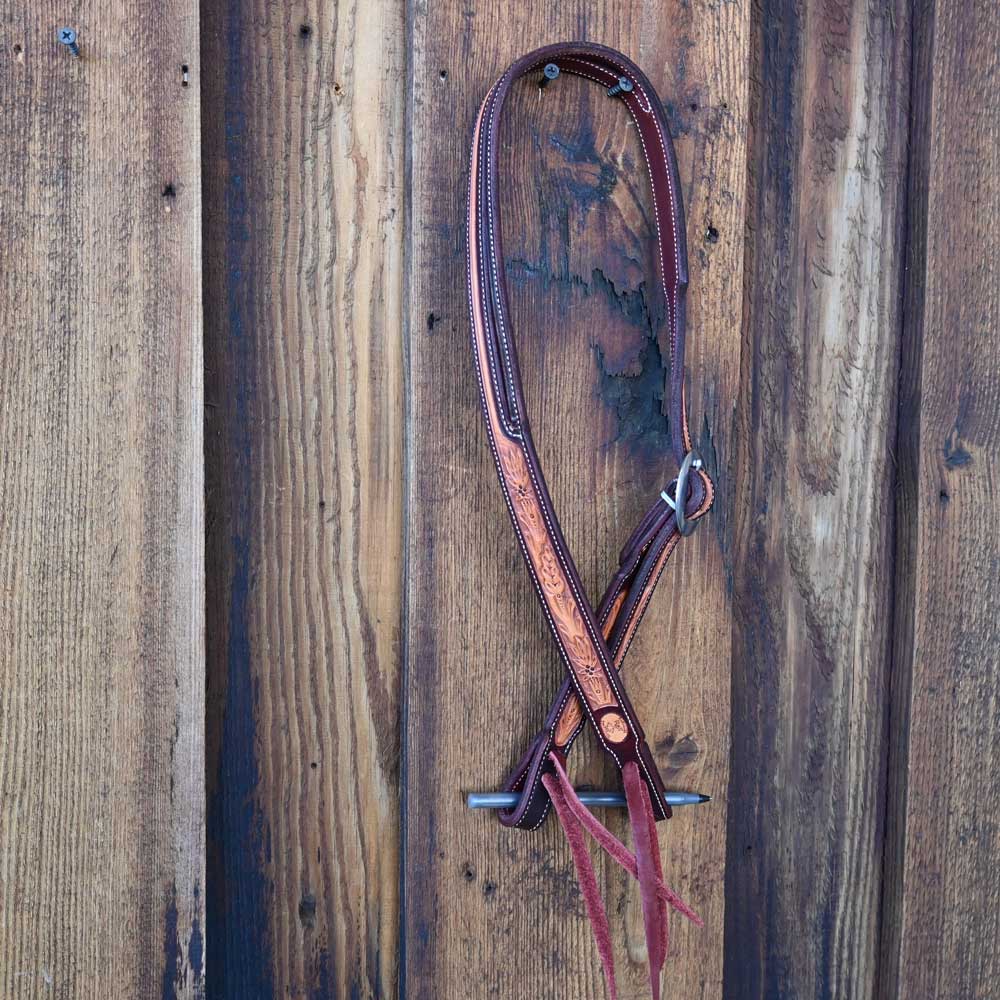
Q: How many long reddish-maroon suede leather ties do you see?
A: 4